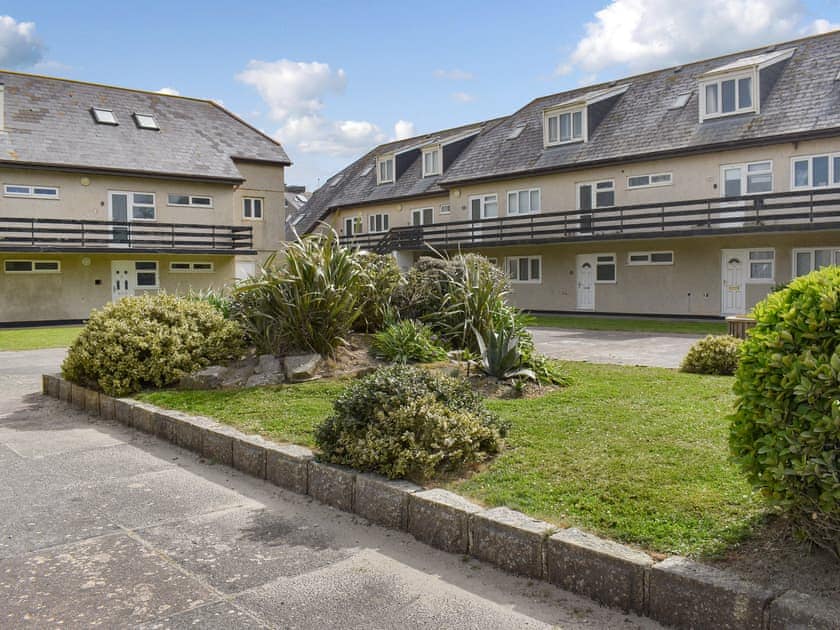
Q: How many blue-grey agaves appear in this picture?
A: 1